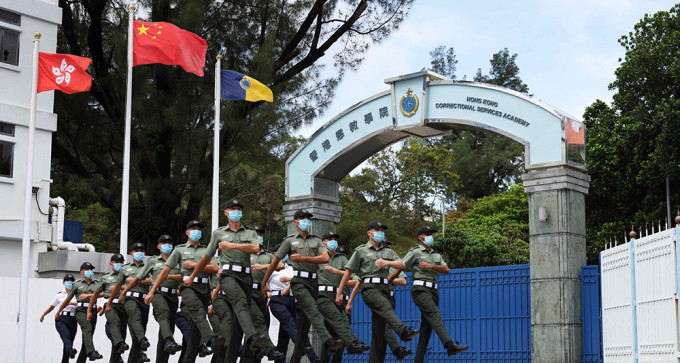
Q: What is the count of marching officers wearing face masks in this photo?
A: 13